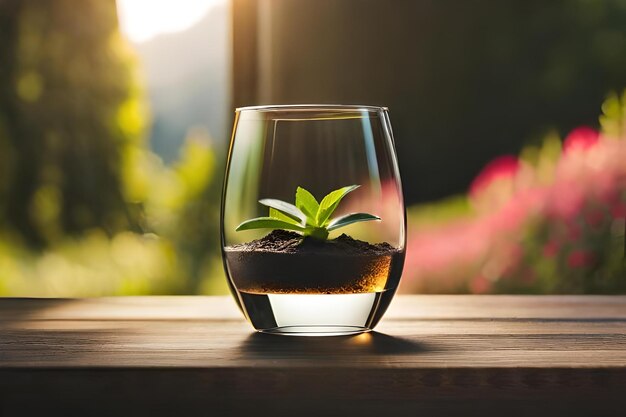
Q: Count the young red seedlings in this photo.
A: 0